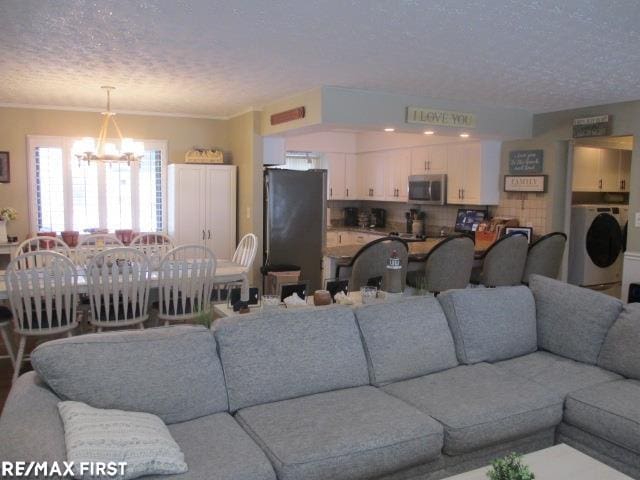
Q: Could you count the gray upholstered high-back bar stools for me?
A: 4